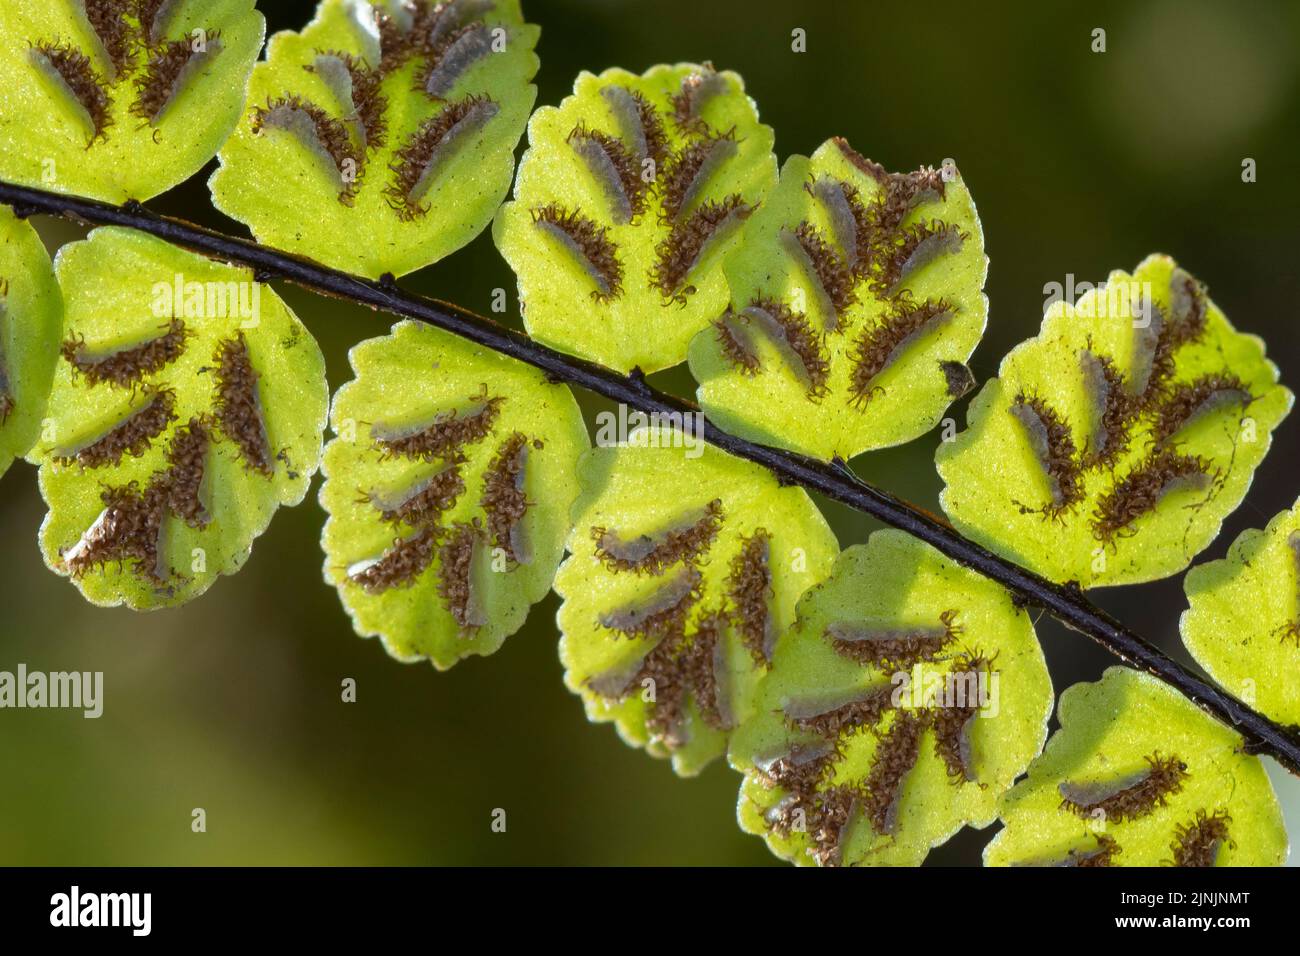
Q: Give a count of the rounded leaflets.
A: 12